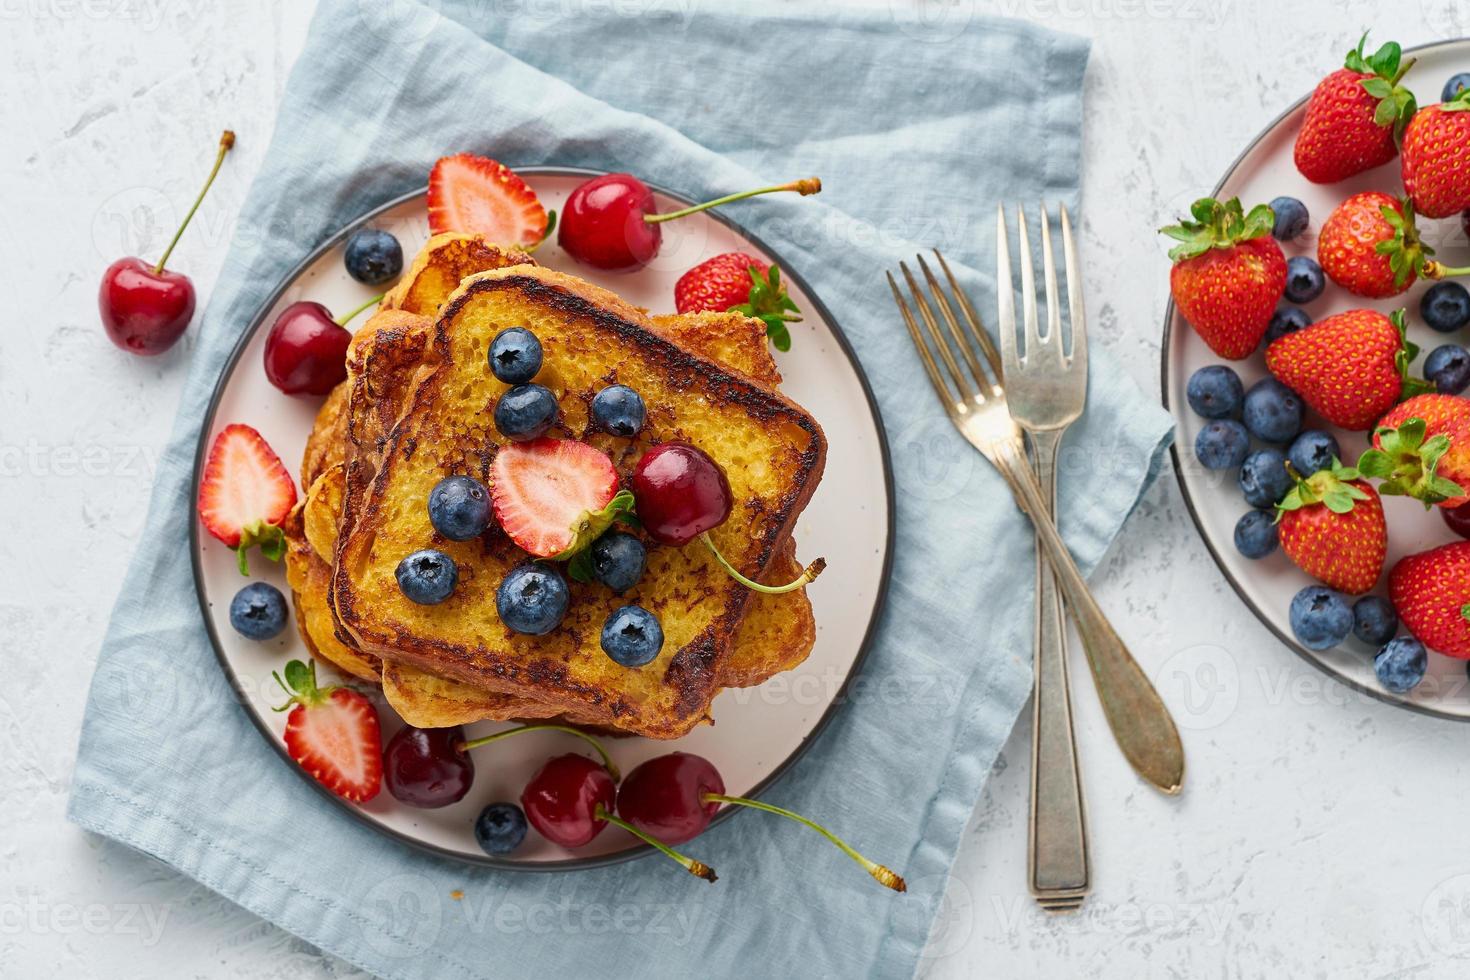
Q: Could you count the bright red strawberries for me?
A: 13